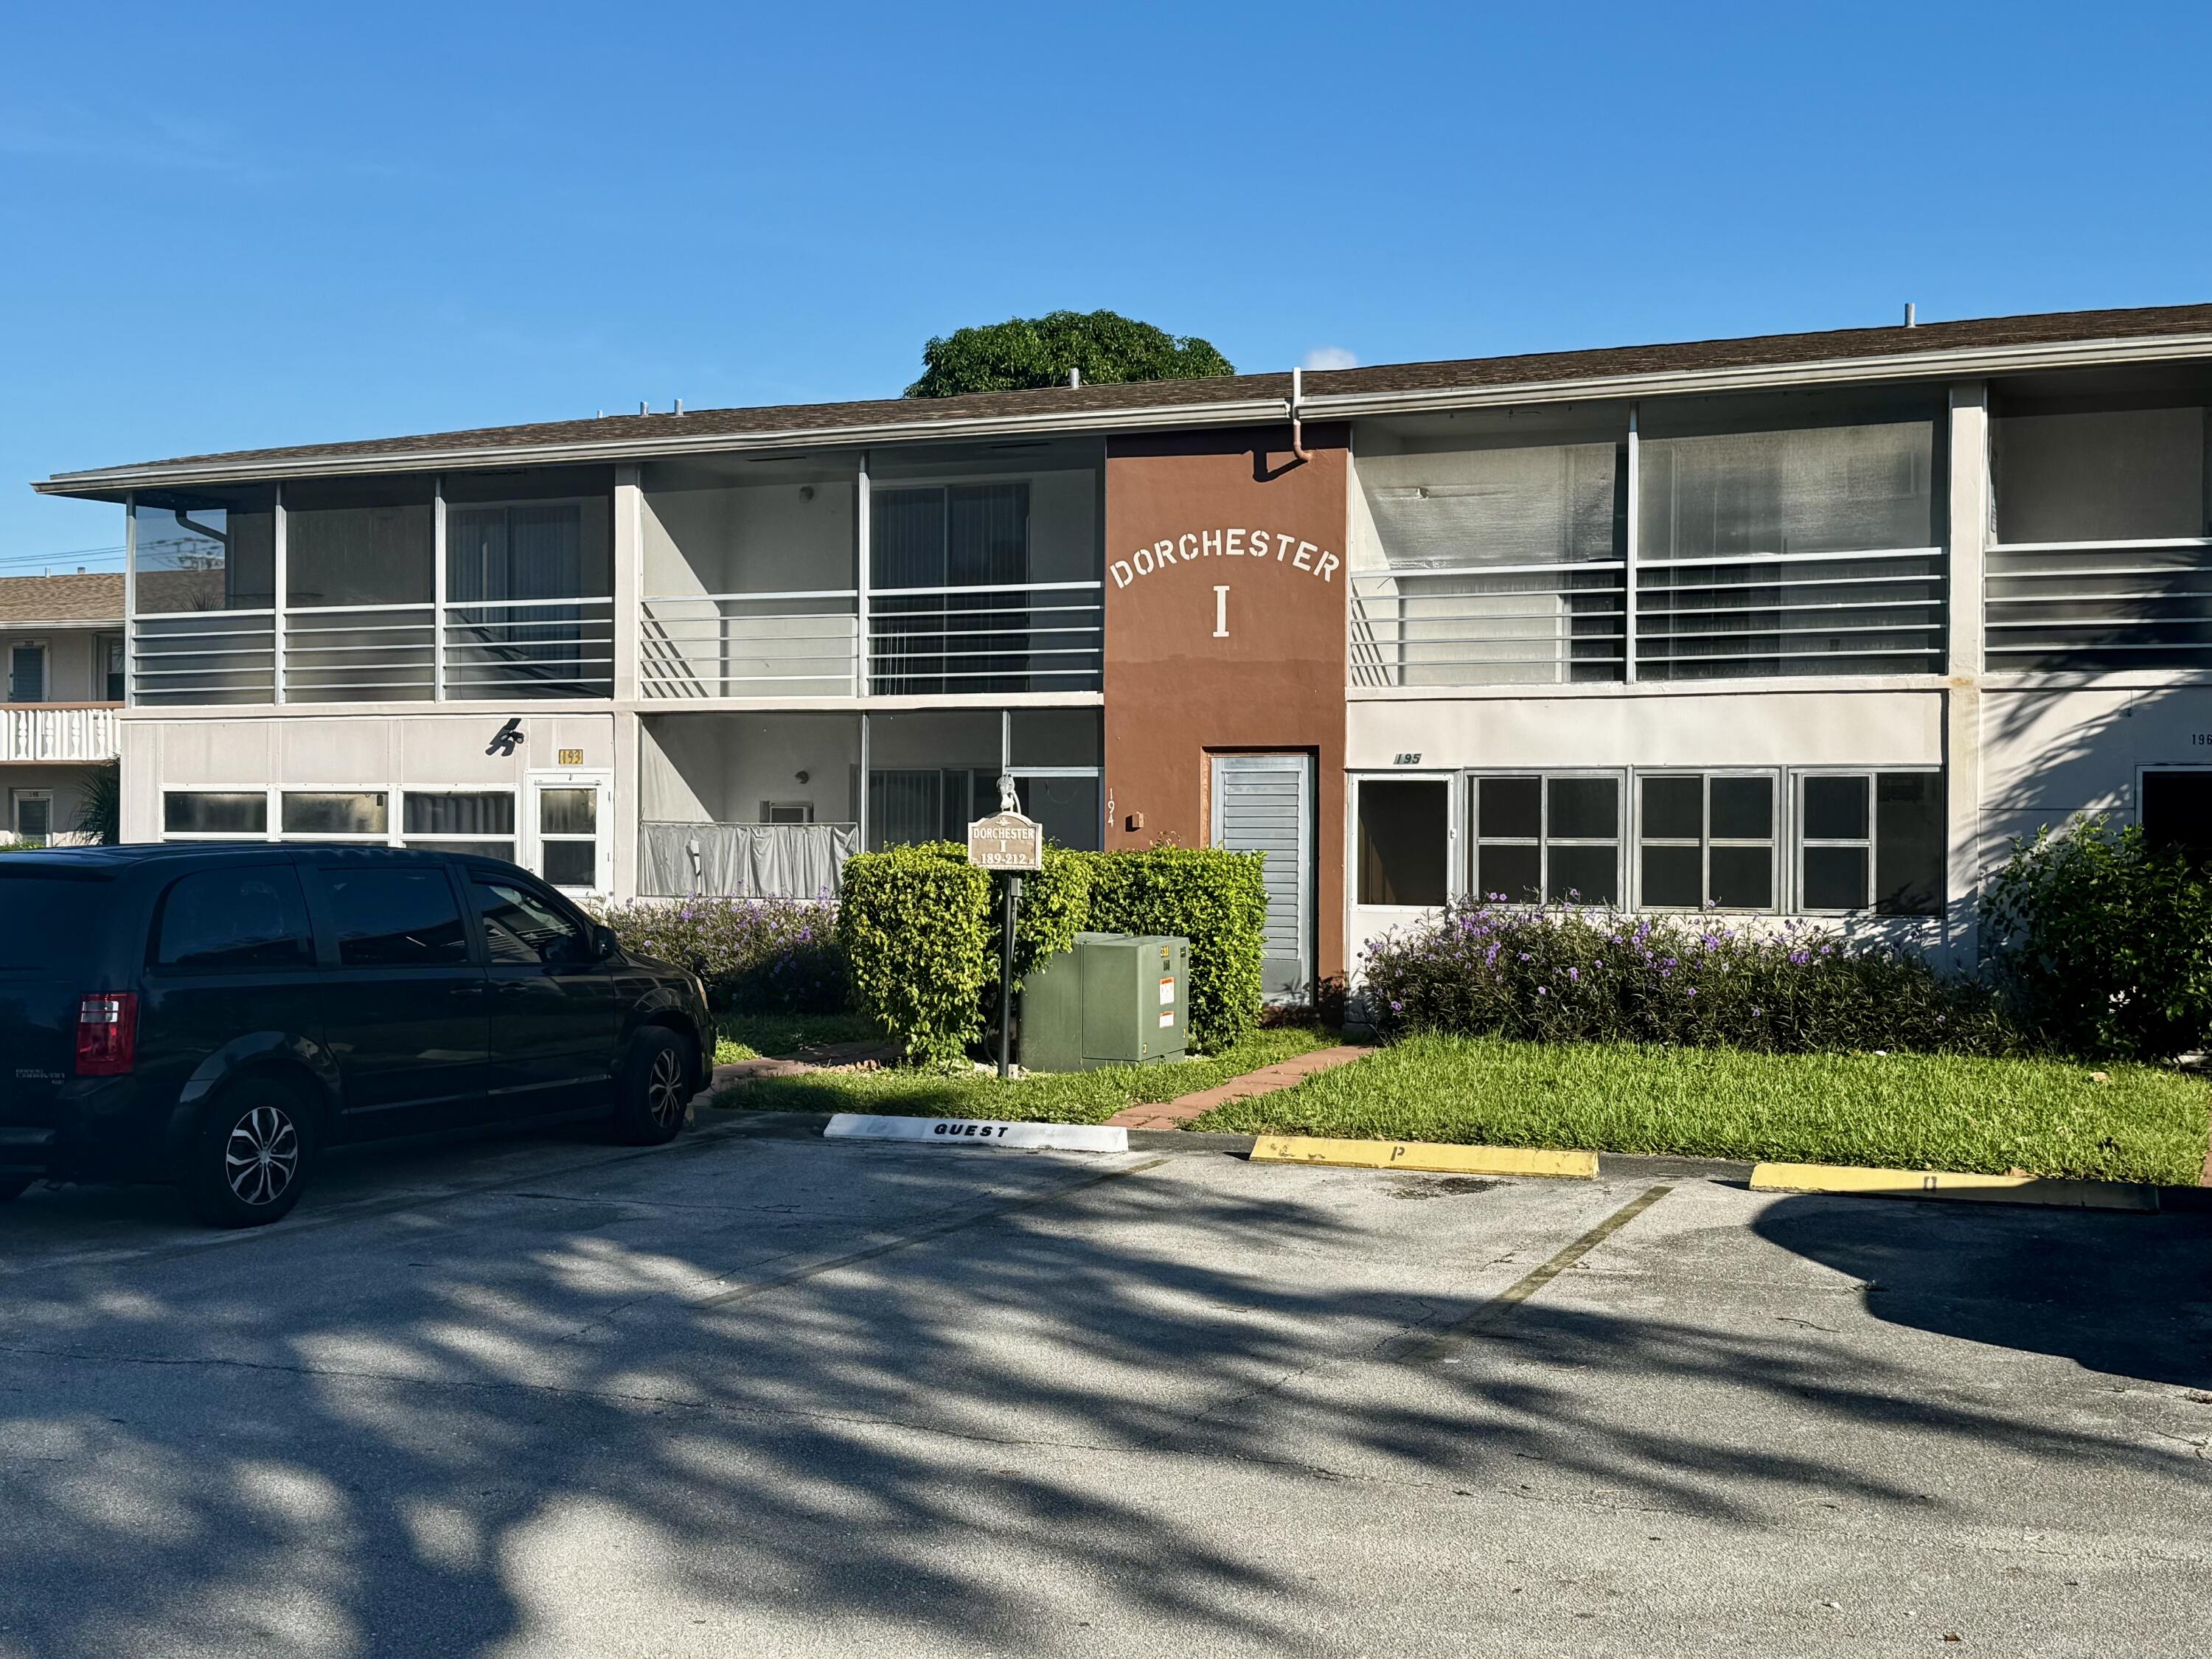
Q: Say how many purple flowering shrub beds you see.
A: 2